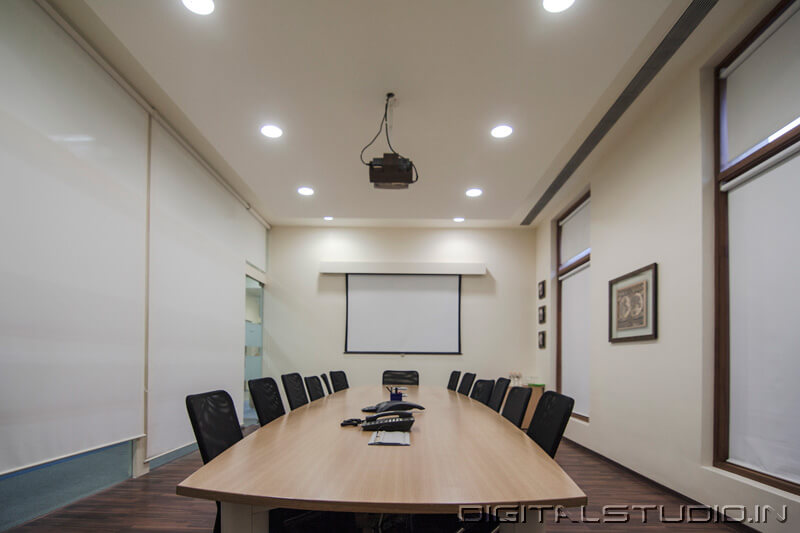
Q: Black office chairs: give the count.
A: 13